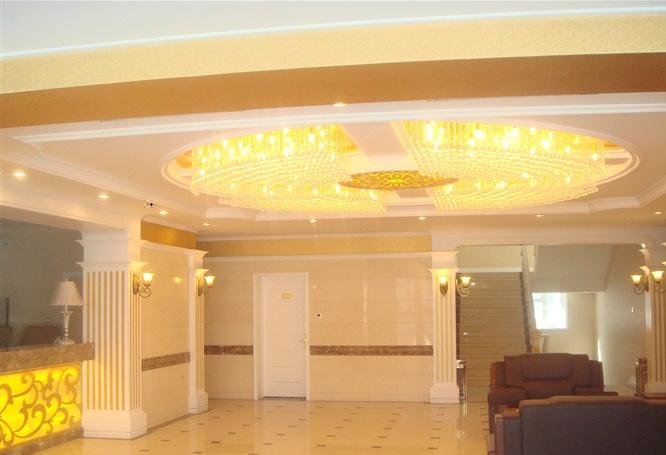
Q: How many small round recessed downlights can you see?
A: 9